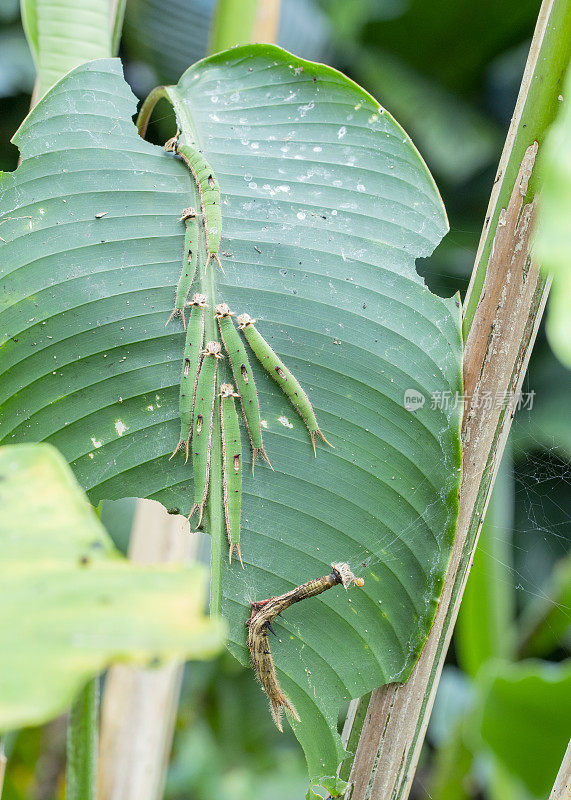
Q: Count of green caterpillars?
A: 7